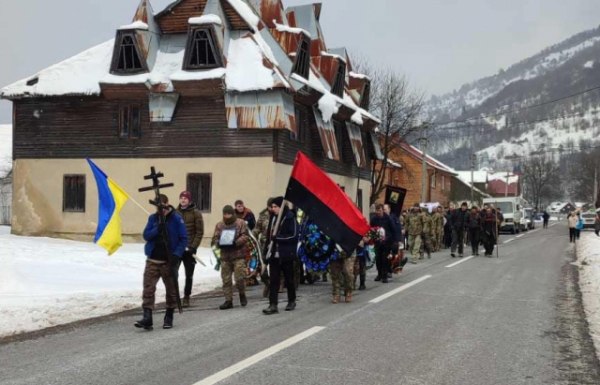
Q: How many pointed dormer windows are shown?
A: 5